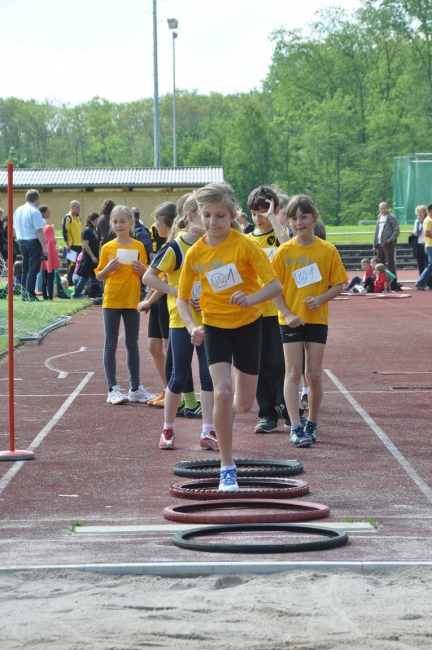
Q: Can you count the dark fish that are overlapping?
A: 0